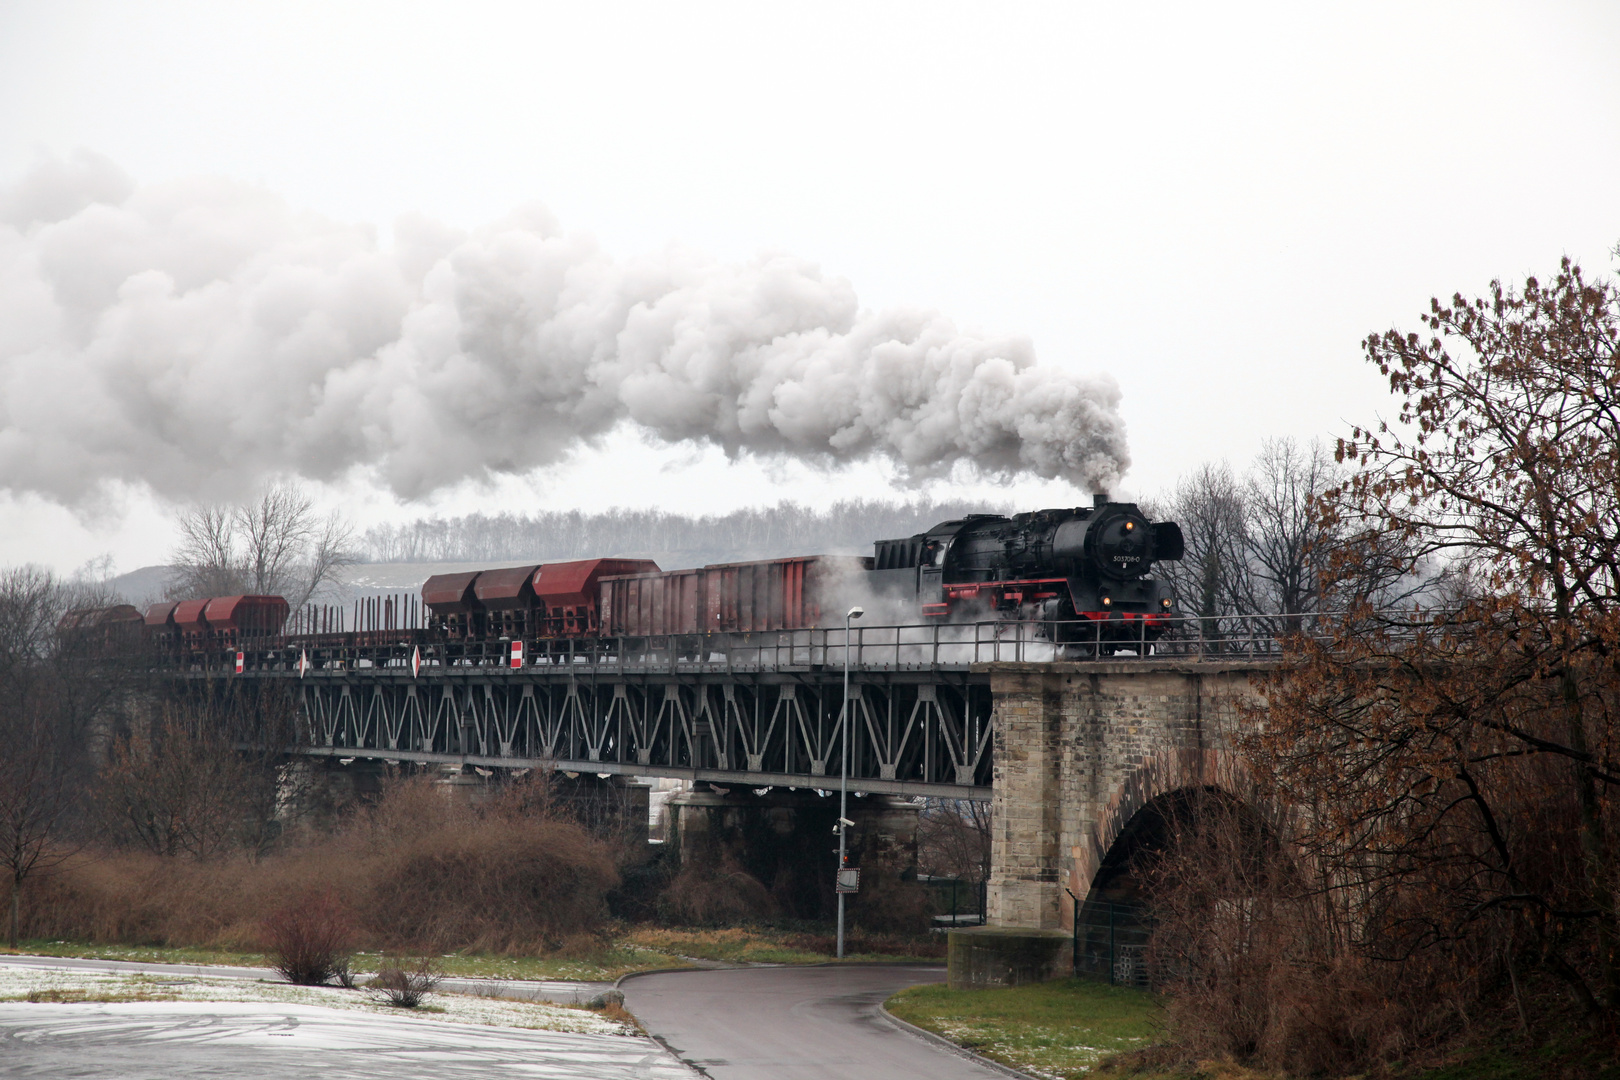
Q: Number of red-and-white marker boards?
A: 4